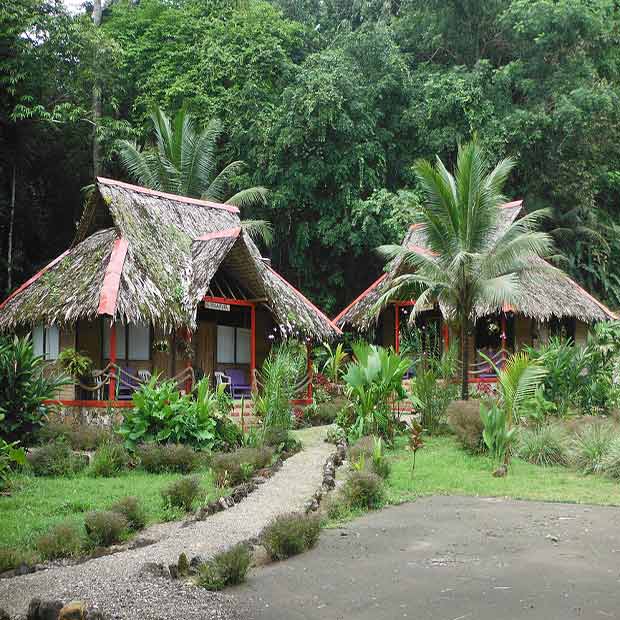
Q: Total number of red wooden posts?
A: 7